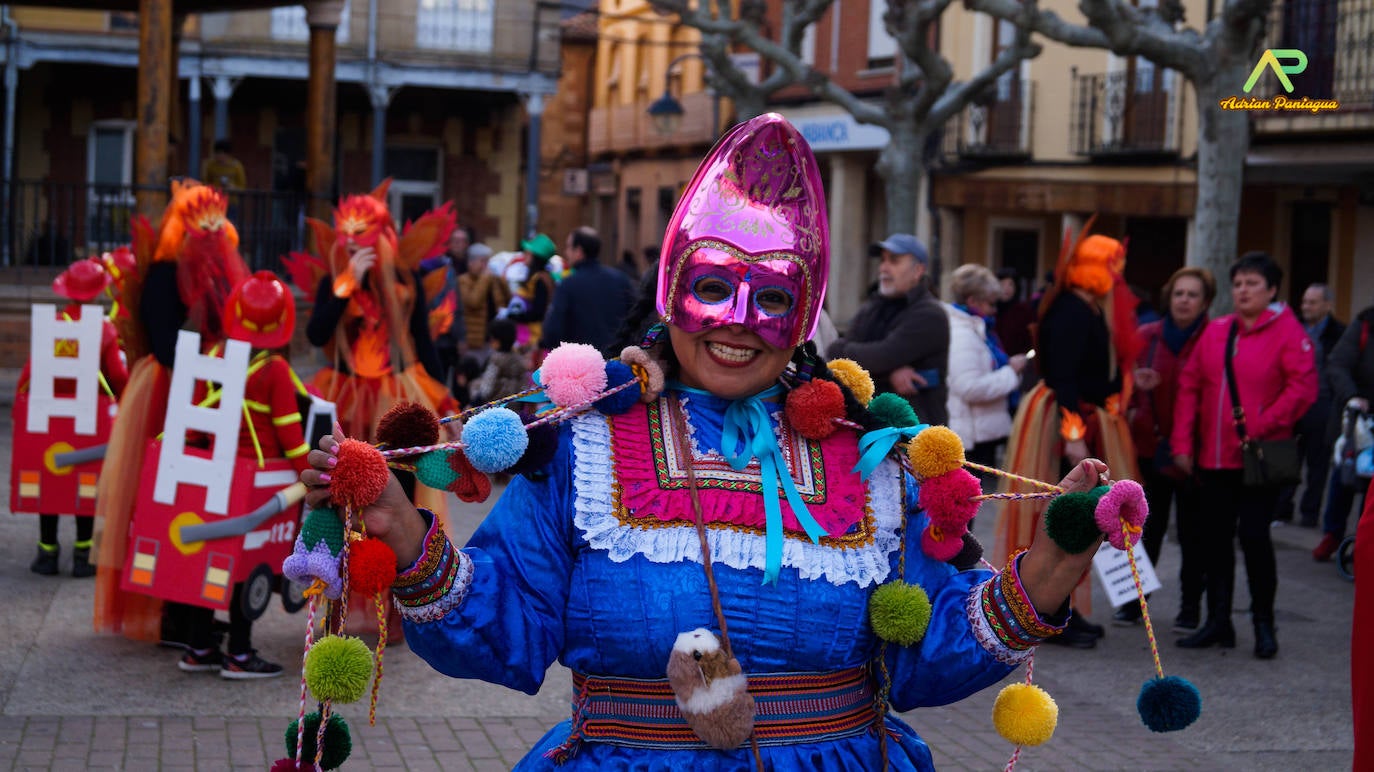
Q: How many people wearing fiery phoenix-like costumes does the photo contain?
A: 3